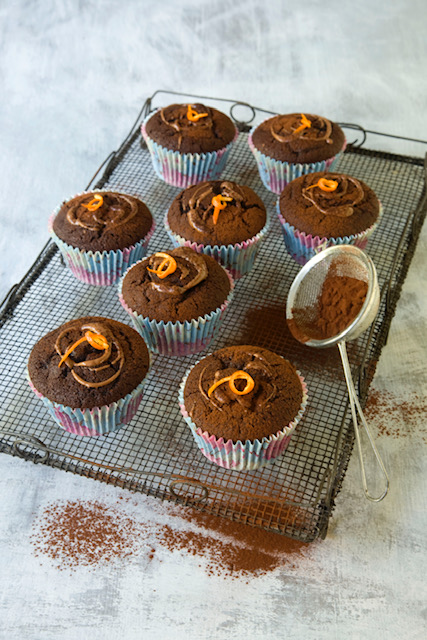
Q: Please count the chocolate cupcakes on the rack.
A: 8